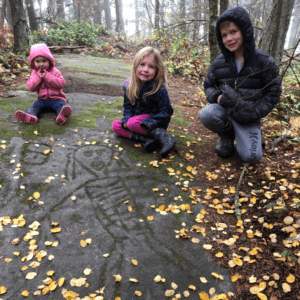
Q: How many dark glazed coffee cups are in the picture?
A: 0